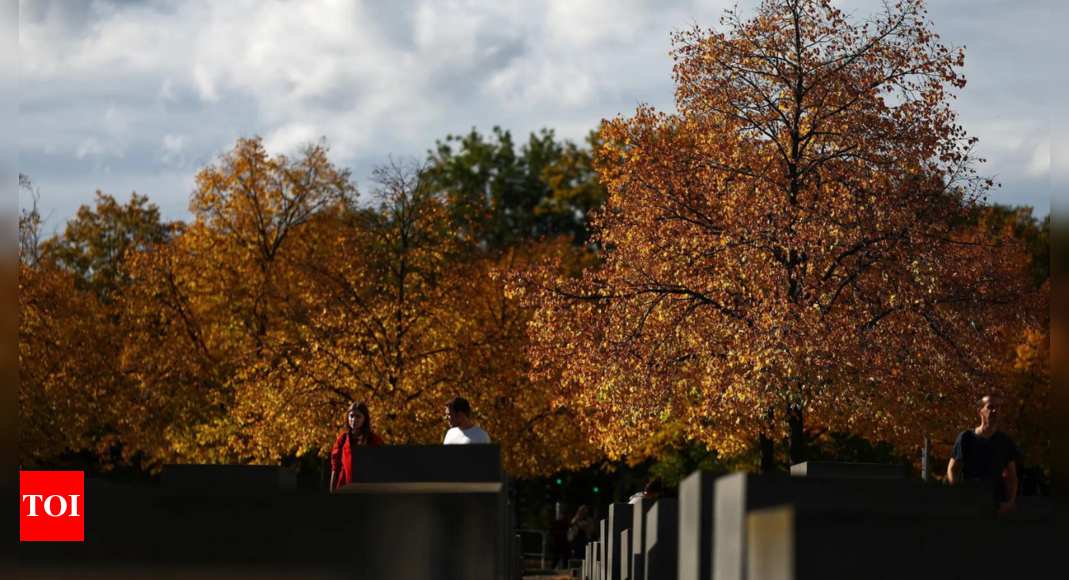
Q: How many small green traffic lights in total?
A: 2